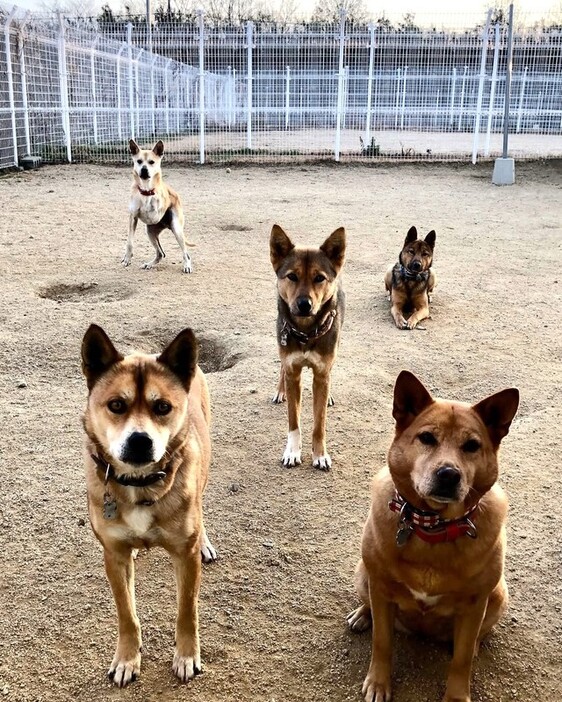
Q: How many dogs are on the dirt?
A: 5